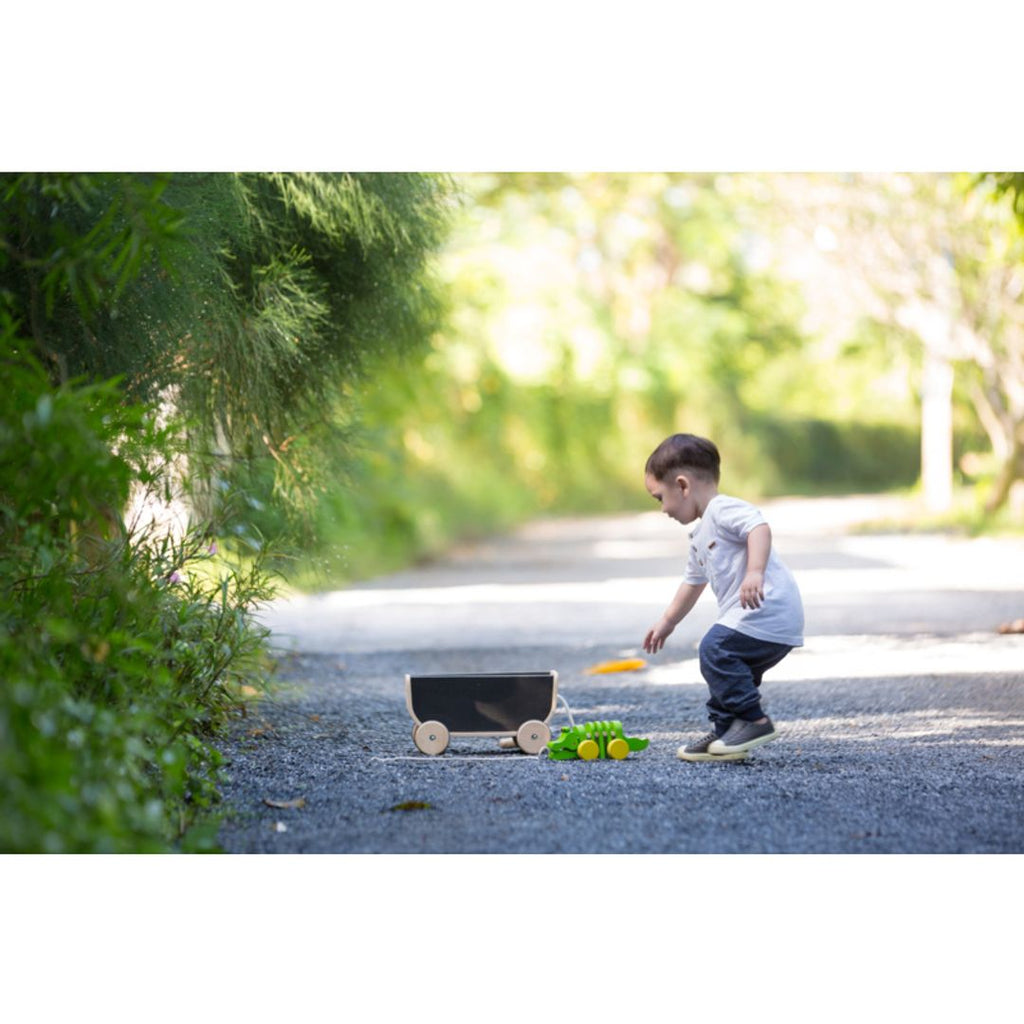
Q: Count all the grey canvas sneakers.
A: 2